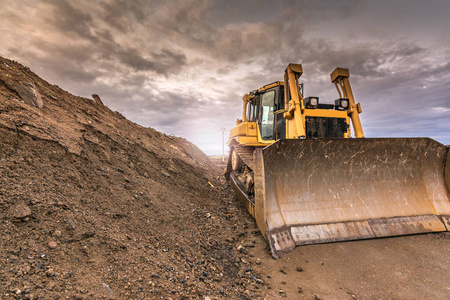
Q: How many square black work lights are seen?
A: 2